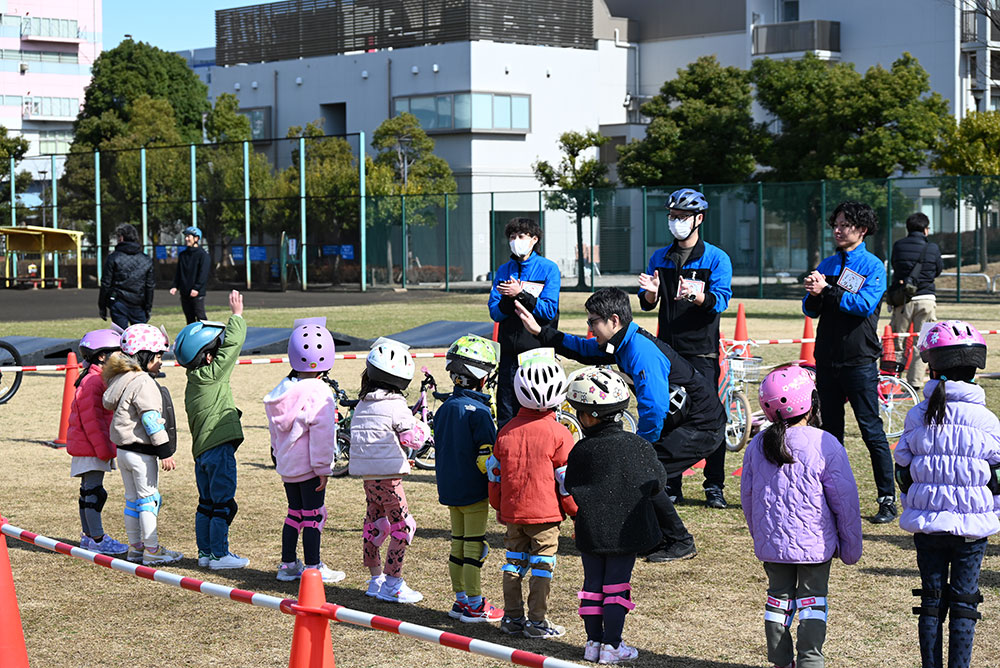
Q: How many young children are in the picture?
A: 10